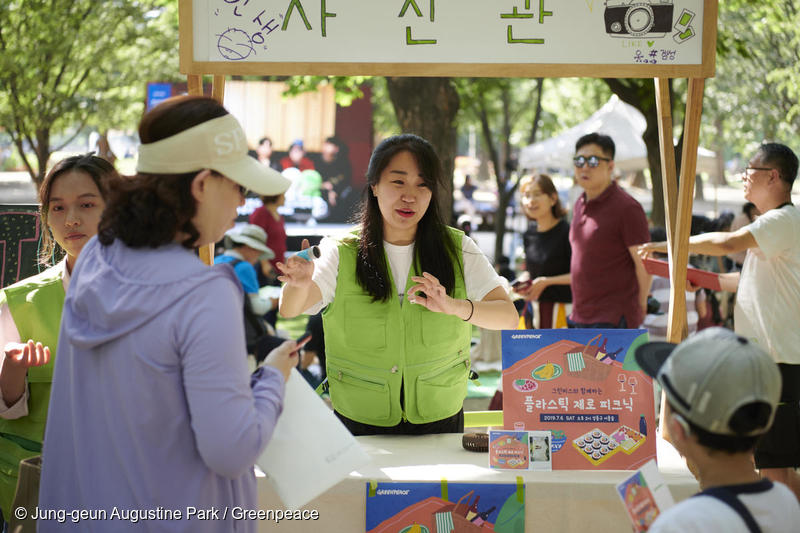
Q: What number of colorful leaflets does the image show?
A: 4